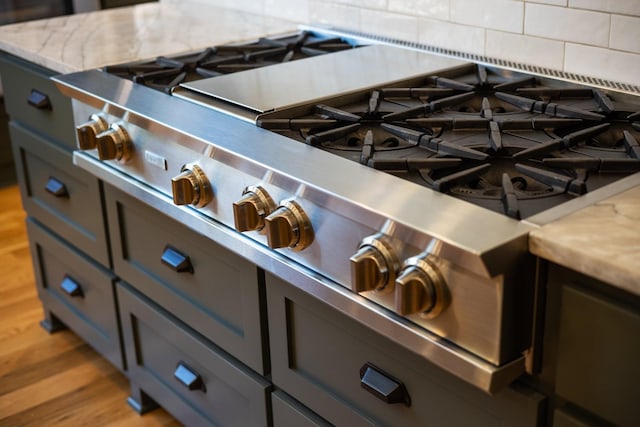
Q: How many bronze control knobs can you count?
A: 7